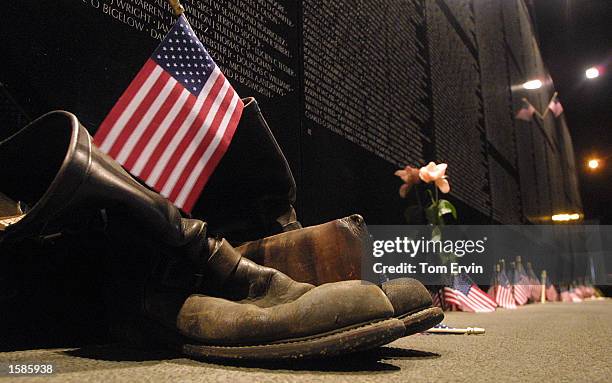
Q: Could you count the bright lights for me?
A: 4